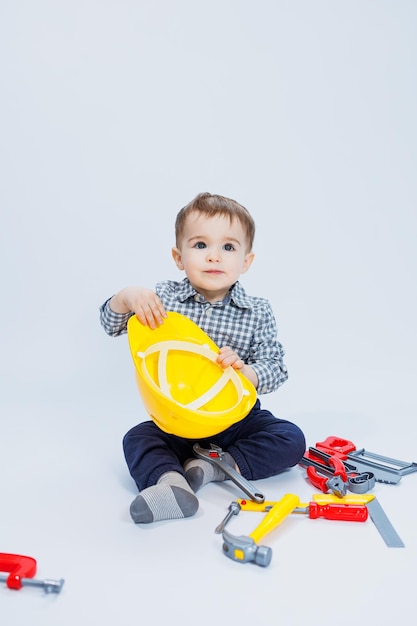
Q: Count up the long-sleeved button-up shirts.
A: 1